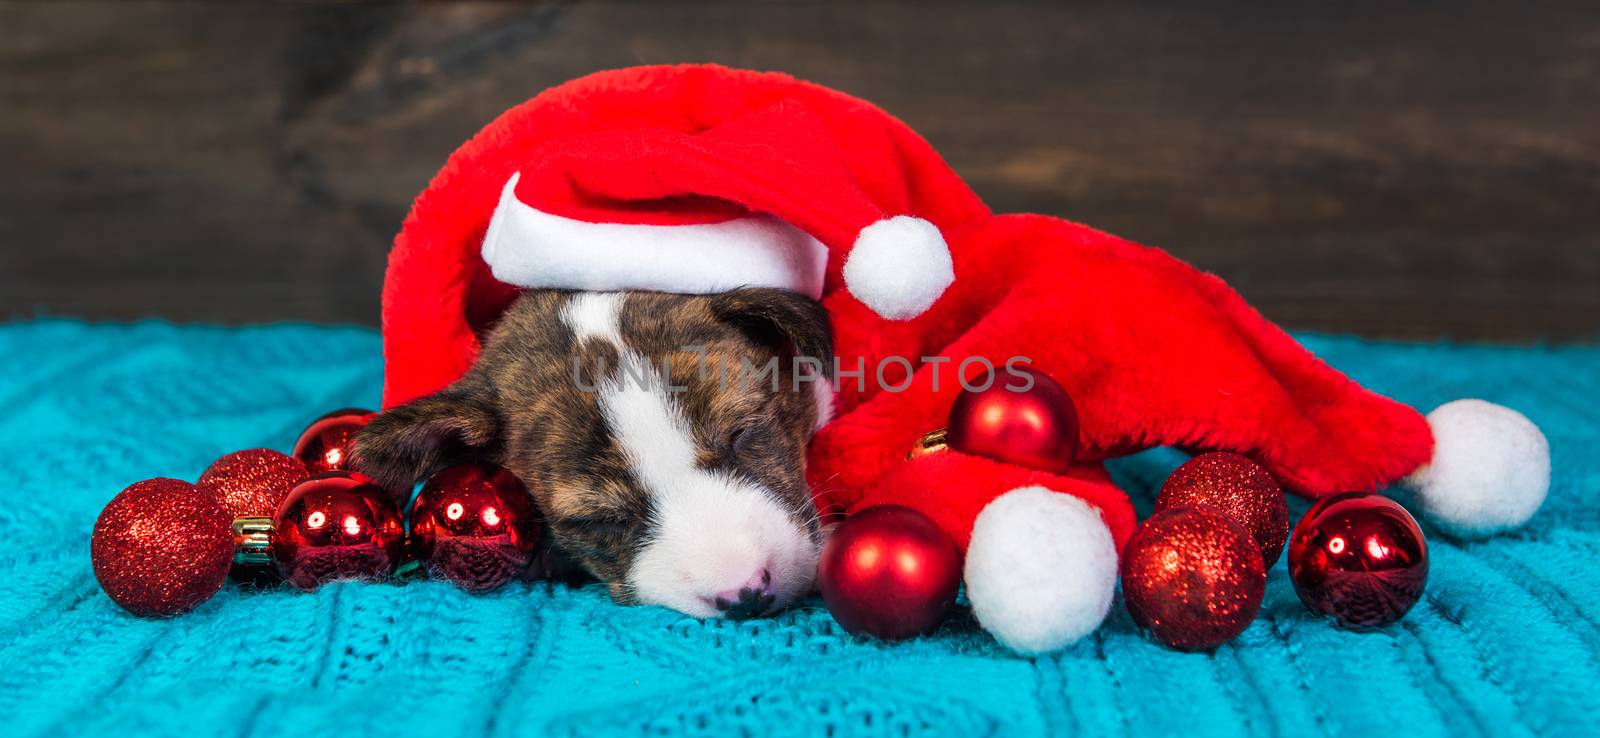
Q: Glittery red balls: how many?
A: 4